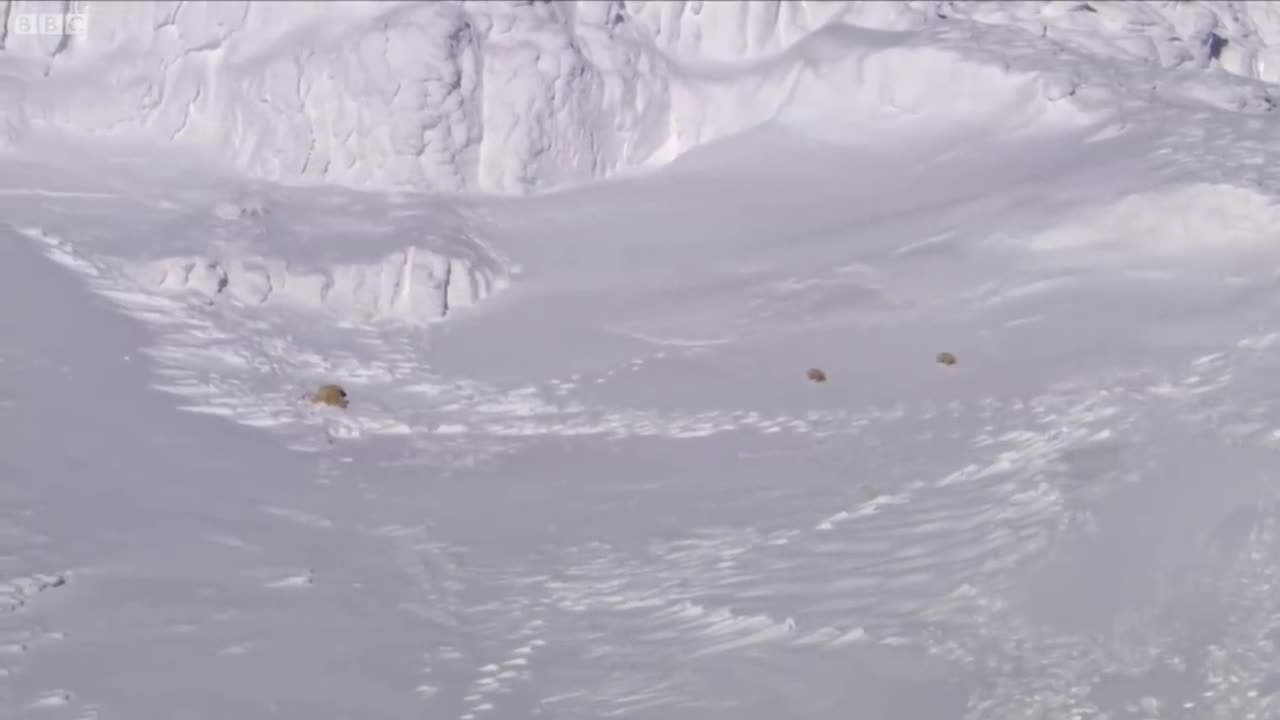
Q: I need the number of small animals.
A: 2